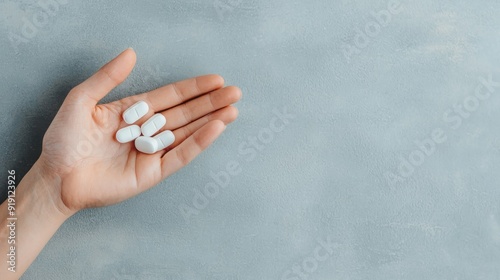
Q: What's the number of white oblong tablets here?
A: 5